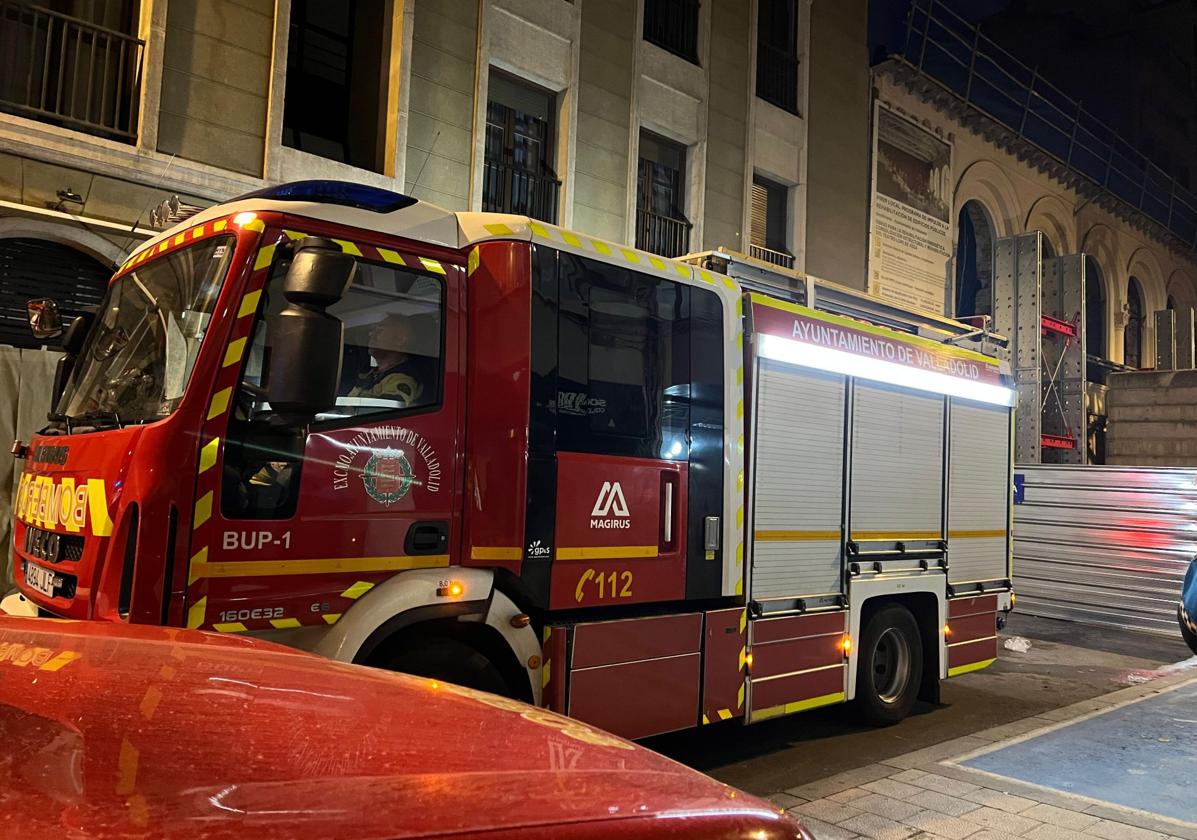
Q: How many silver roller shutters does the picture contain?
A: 3